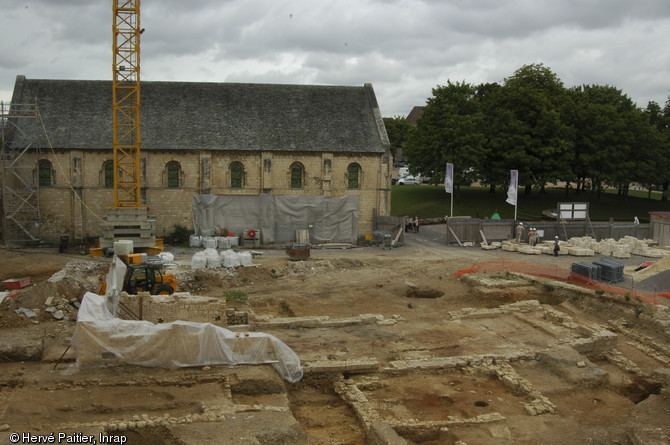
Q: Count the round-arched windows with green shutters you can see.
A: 6